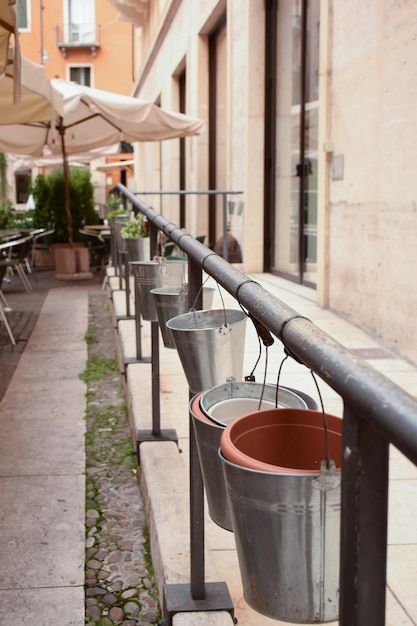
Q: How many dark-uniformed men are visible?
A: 0